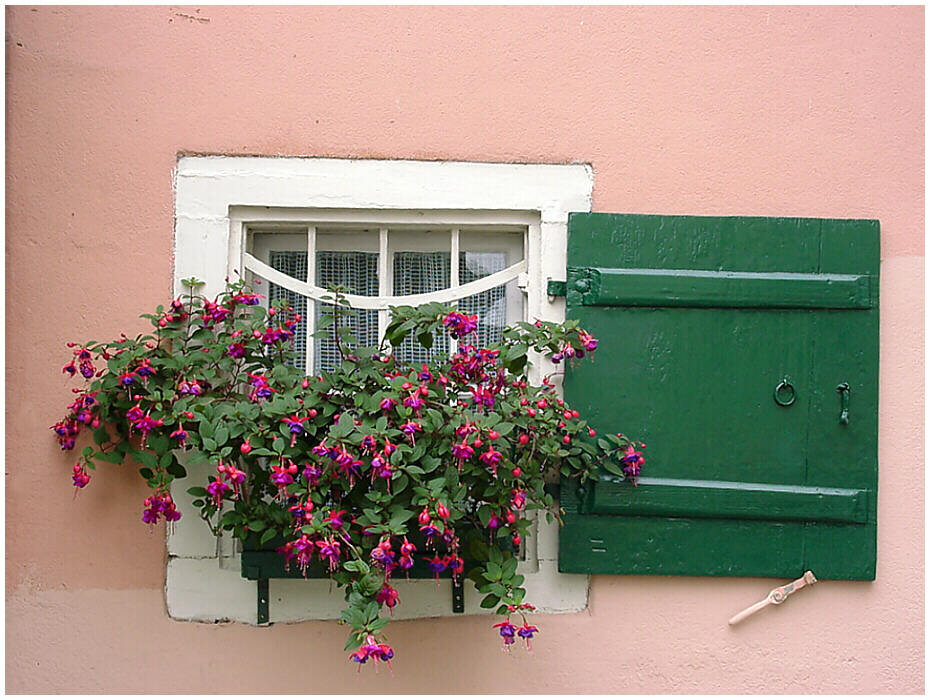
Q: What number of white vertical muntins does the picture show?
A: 3